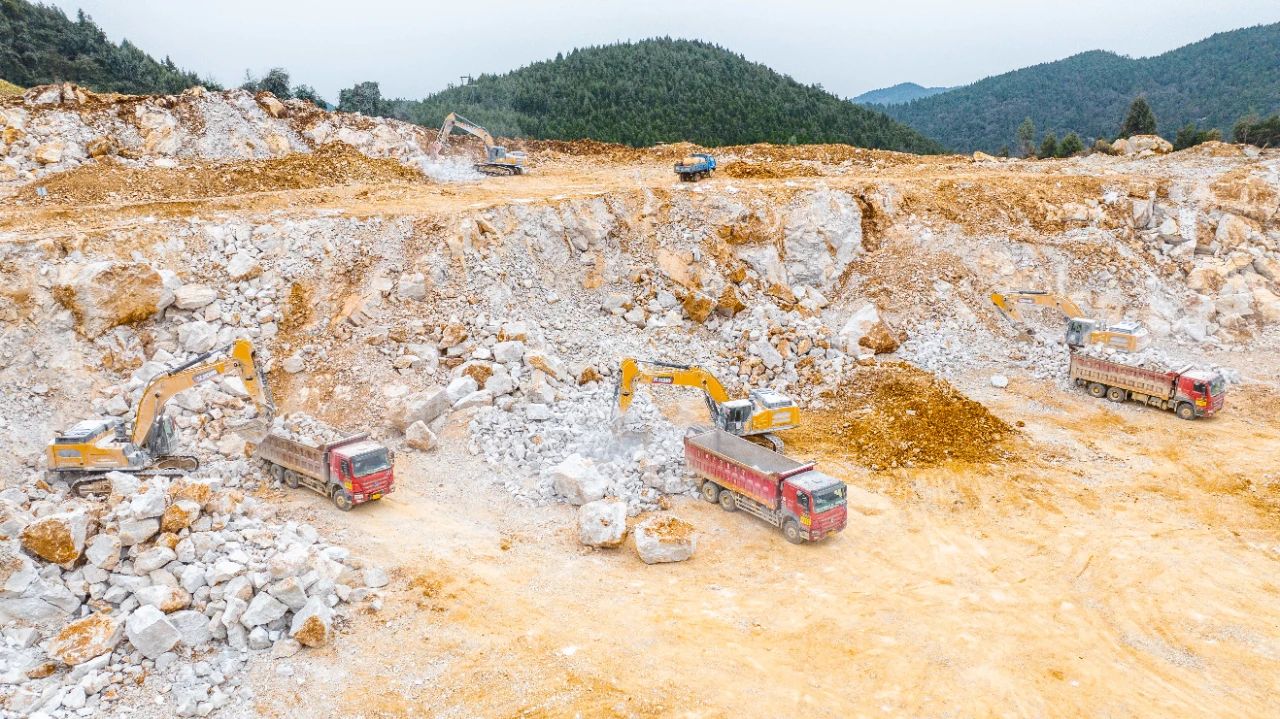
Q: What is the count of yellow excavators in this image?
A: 4